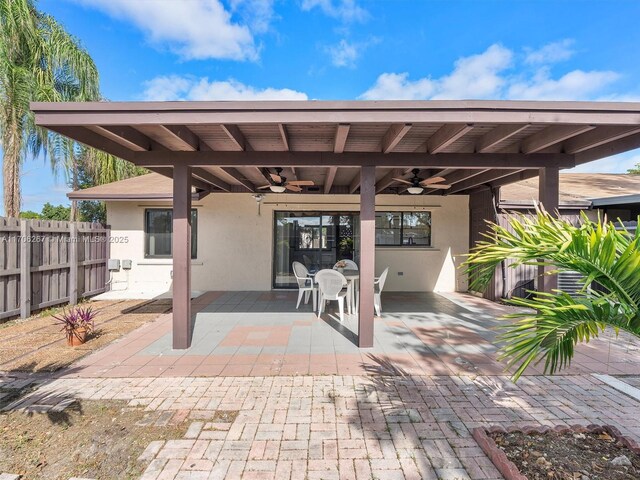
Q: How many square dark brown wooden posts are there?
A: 3